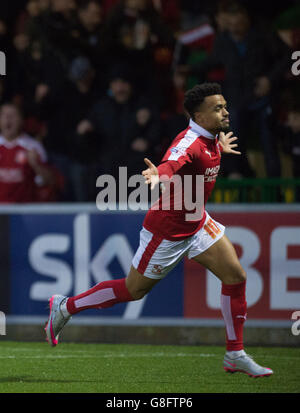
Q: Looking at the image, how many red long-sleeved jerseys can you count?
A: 1